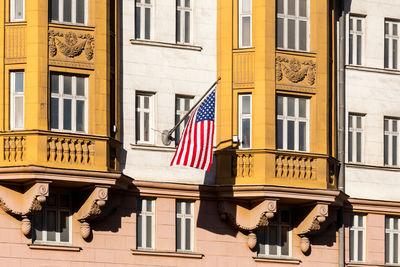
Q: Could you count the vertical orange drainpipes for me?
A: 0